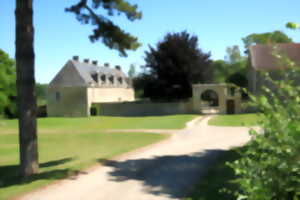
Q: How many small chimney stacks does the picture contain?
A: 5